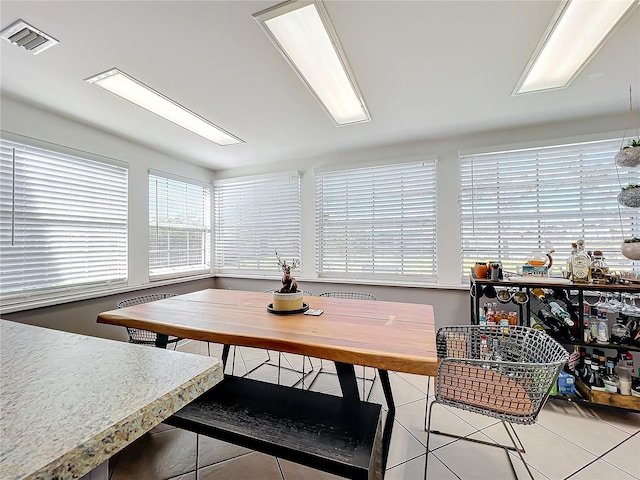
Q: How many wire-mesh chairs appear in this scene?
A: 4